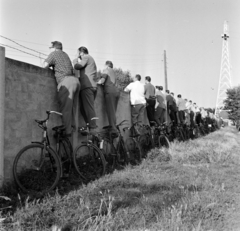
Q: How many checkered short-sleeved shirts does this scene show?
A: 1